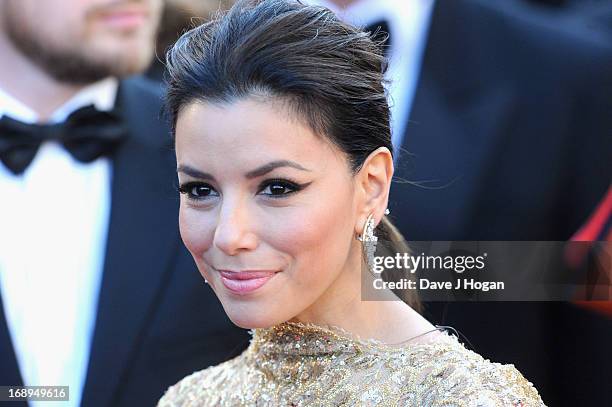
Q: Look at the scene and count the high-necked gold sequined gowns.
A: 1